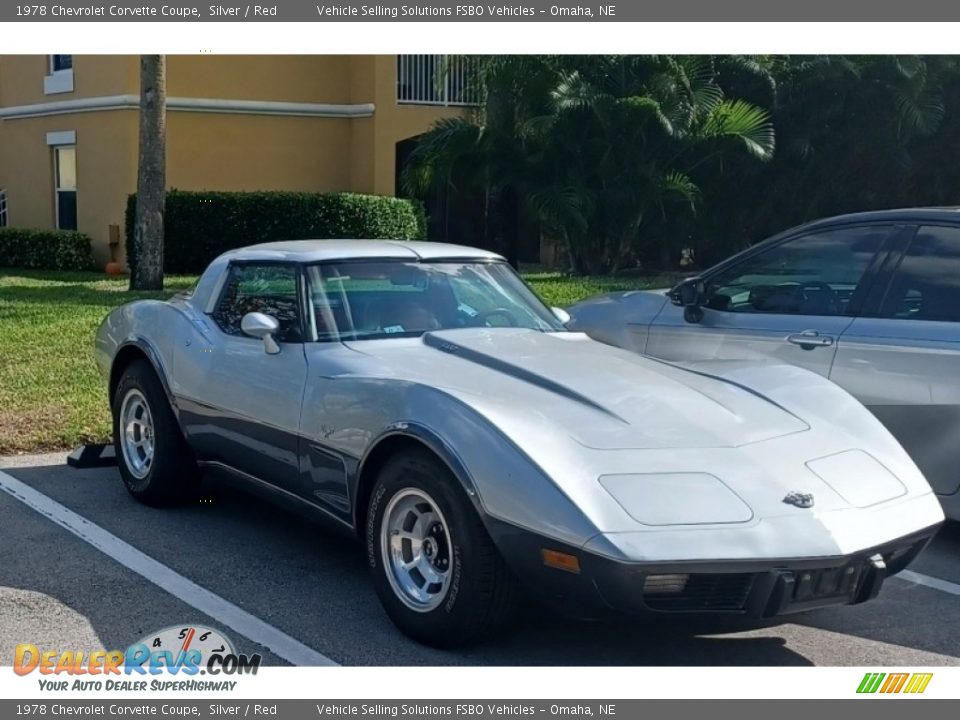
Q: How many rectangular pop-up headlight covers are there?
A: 2